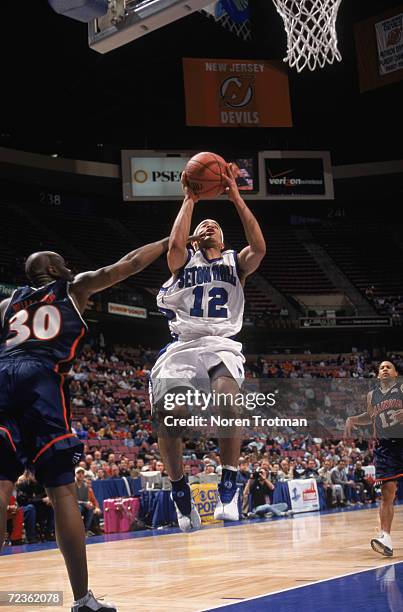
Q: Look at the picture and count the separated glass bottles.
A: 0